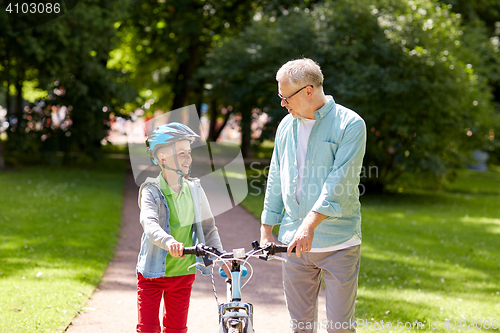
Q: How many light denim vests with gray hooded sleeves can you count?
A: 1